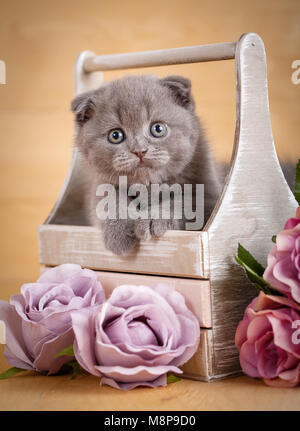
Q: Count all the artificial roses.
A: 4